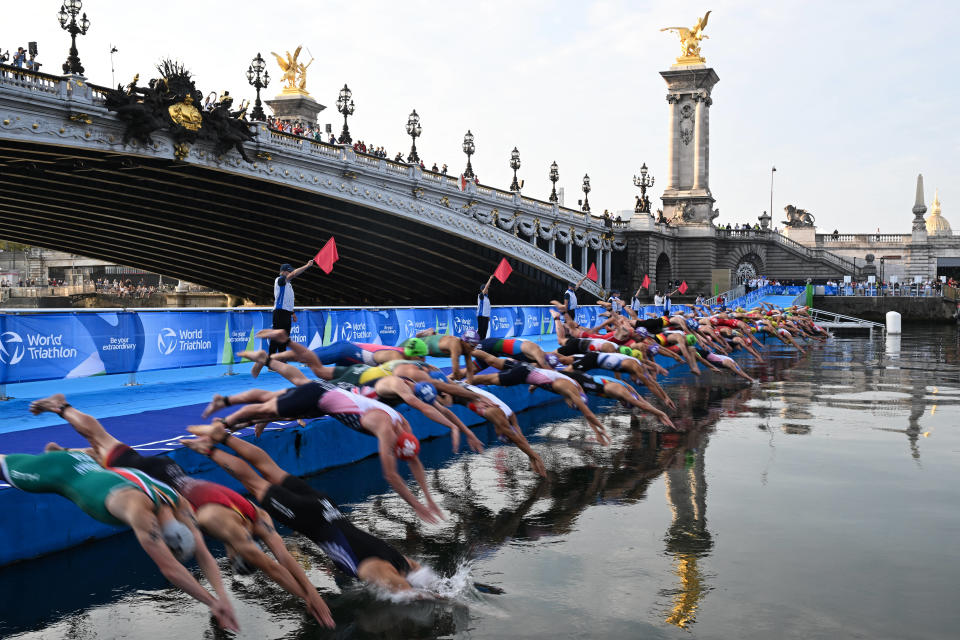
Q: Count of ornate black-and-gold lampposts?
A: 9